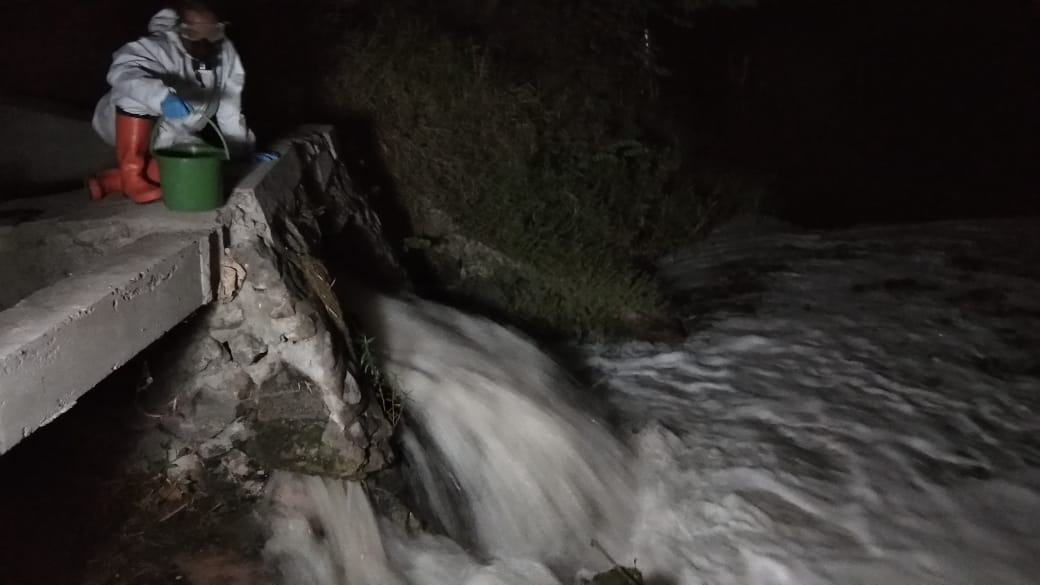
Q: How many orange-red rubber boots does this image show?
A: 2